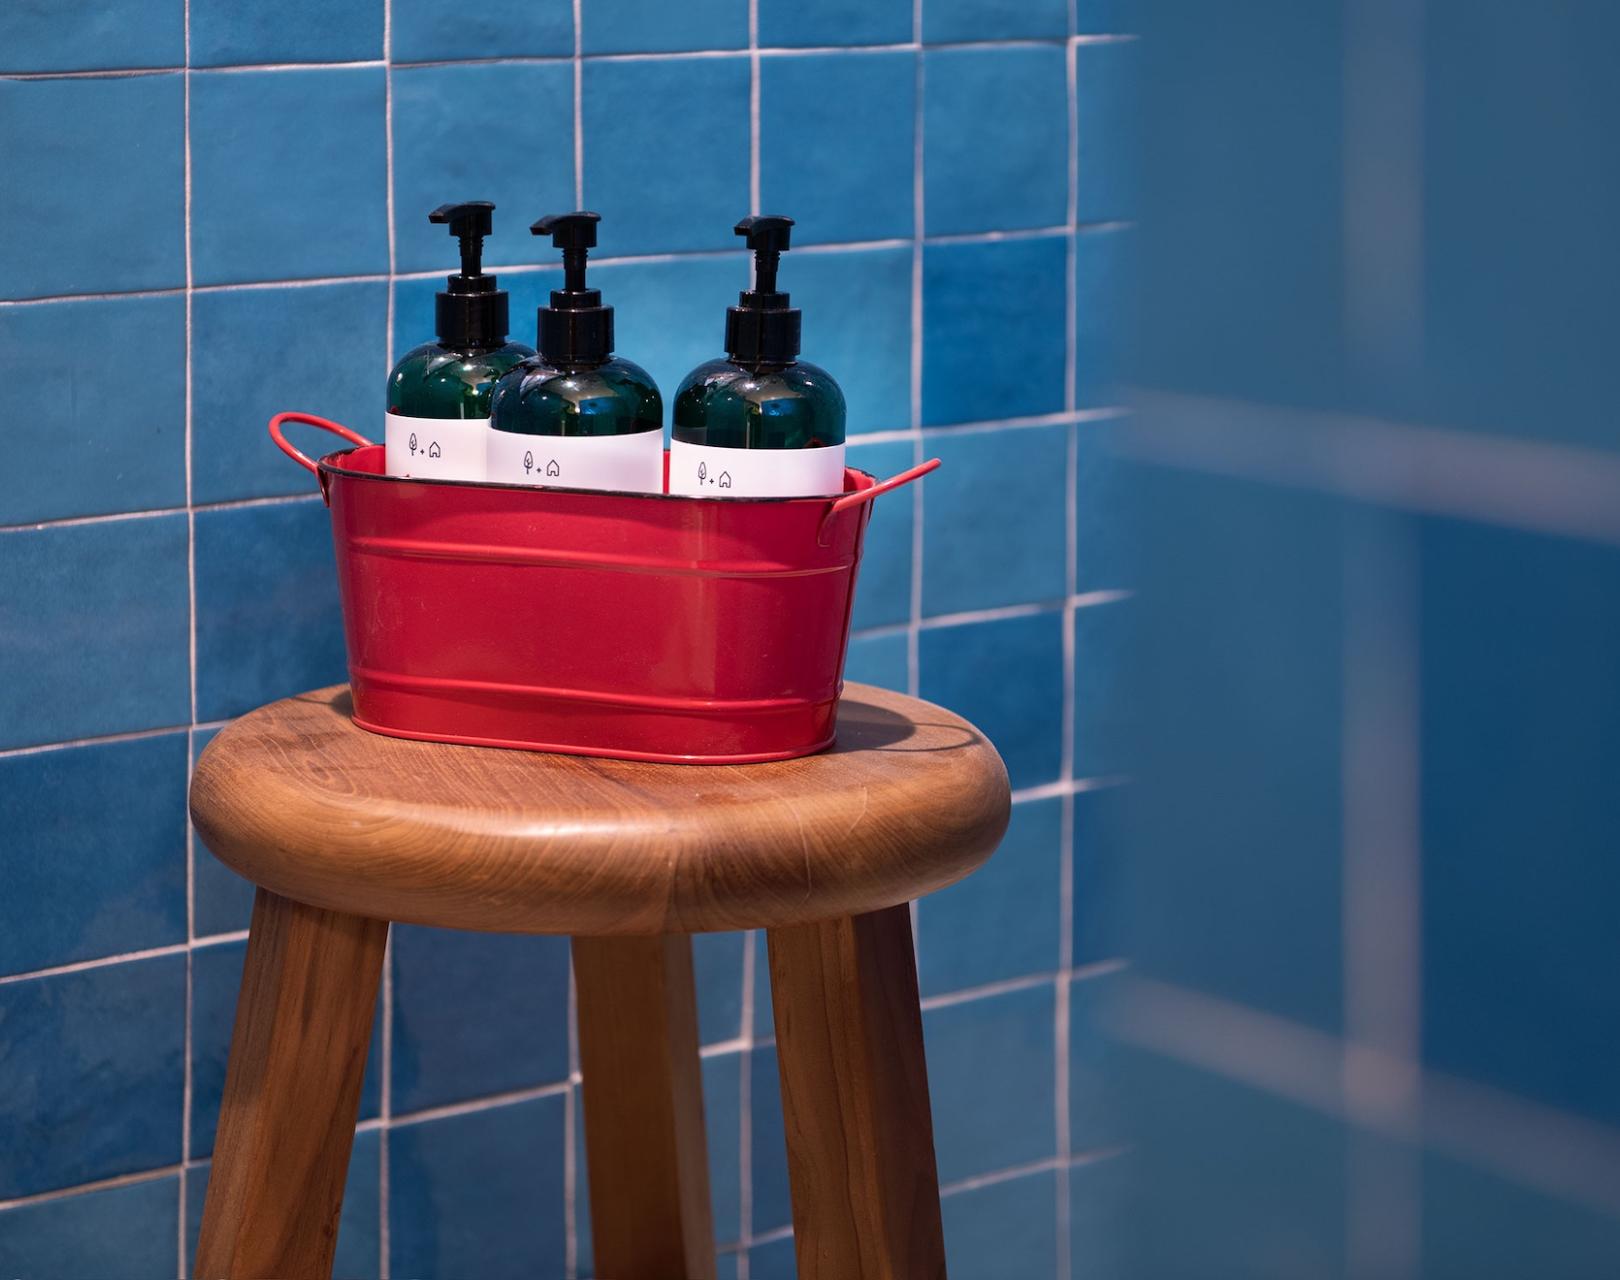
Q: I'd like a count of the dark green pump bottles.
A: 3